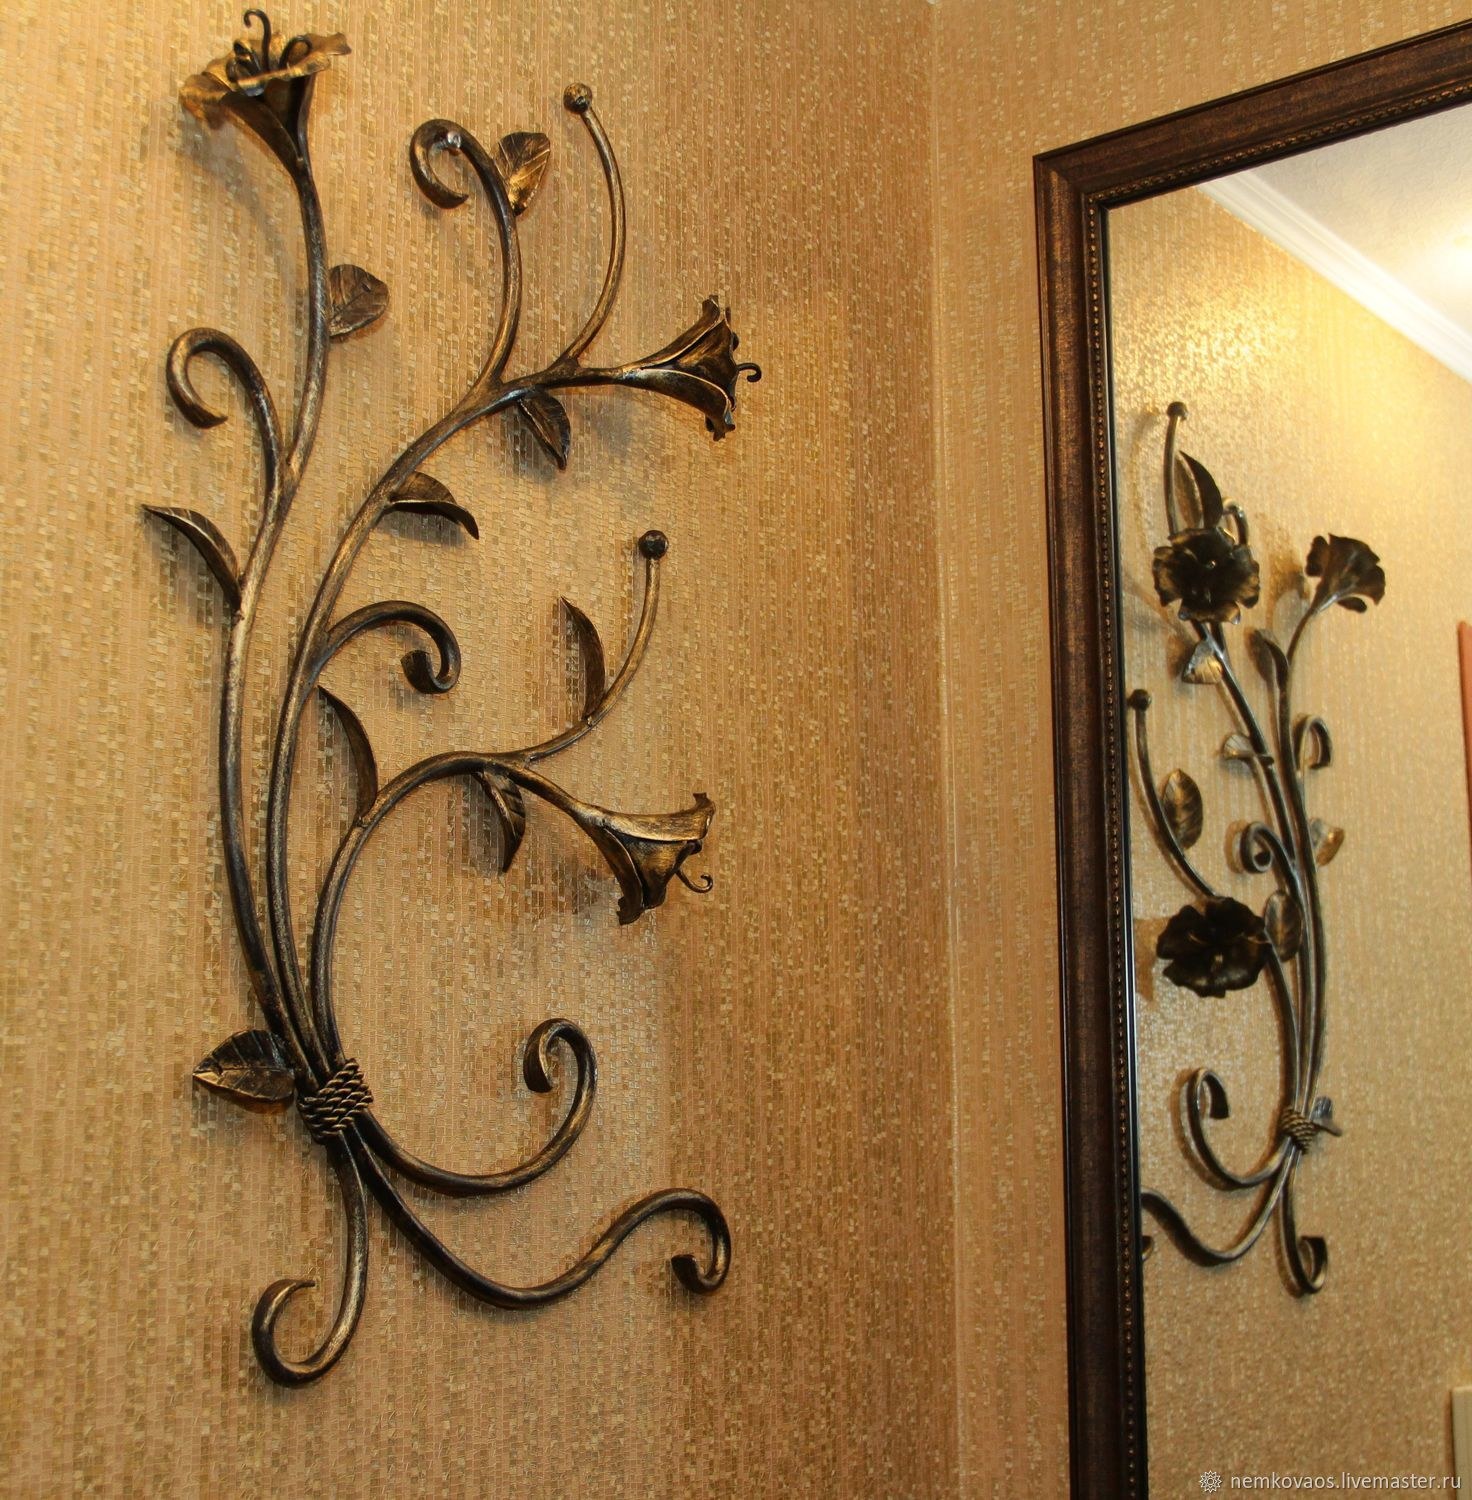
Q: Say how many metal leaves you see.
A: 9